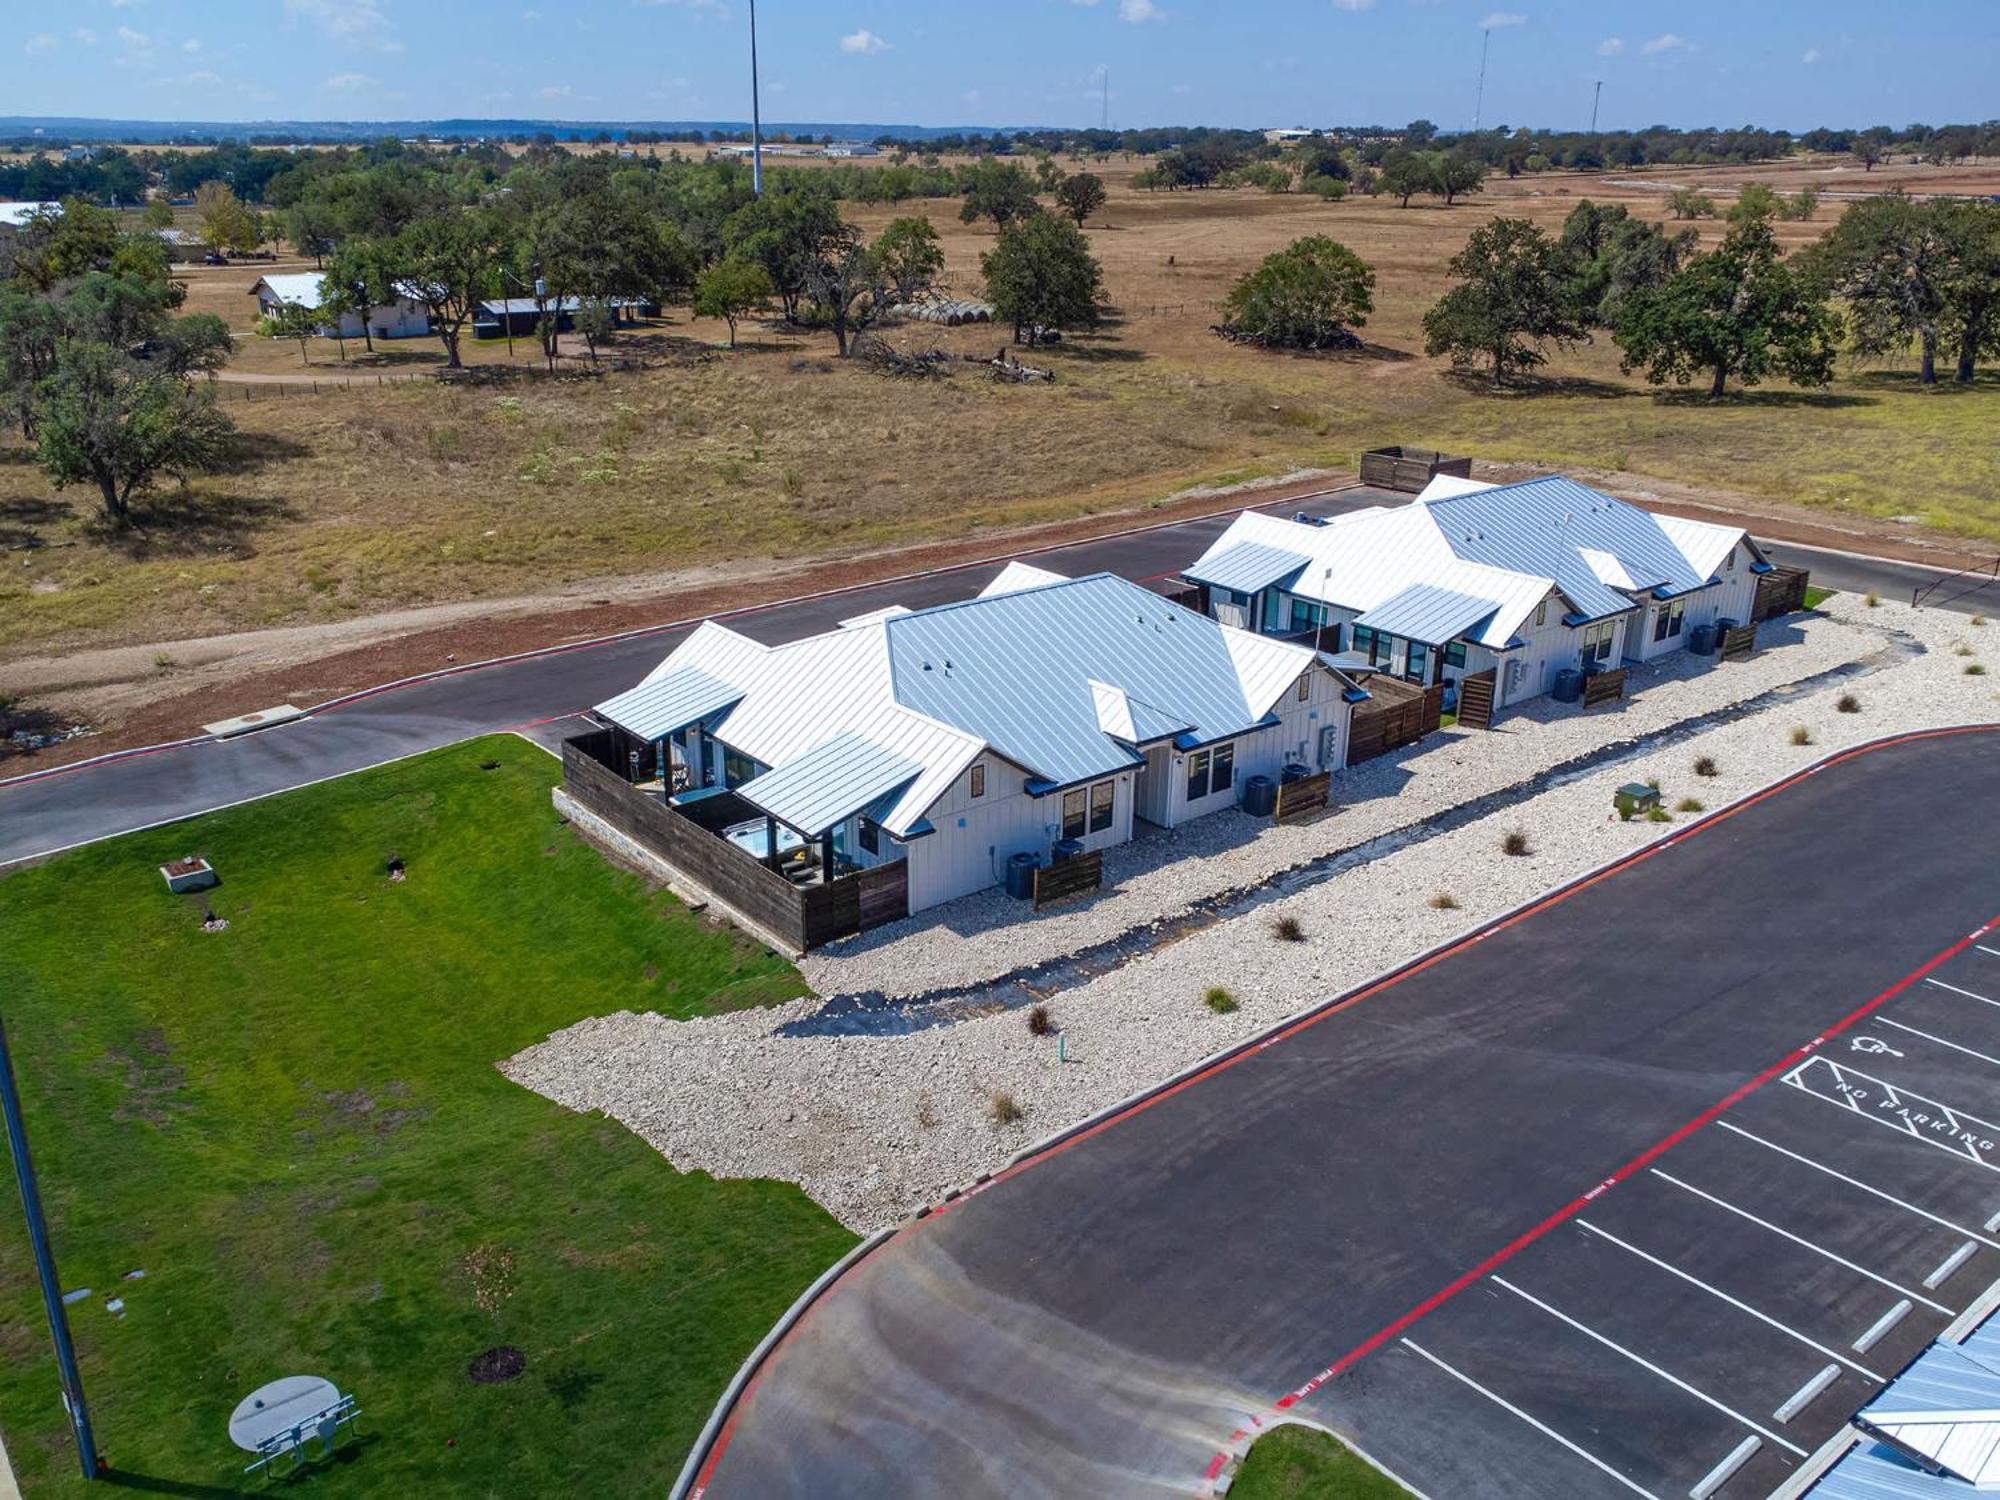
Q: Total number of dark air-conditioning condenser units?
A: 8